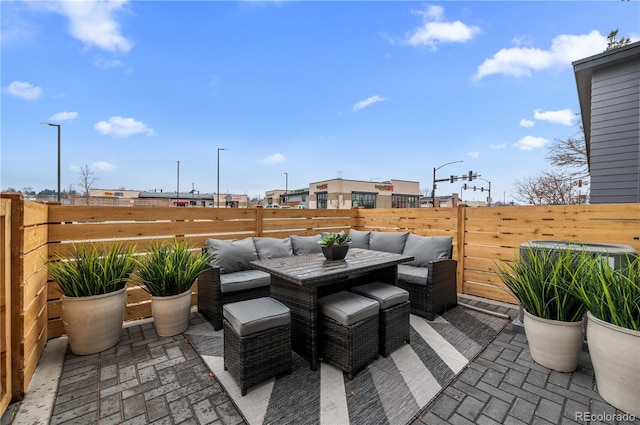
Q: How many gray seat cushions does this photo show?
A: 5